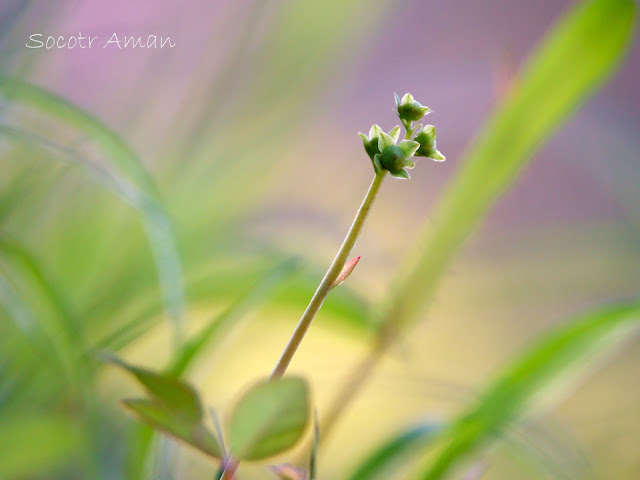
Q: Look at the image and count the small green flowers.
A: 4